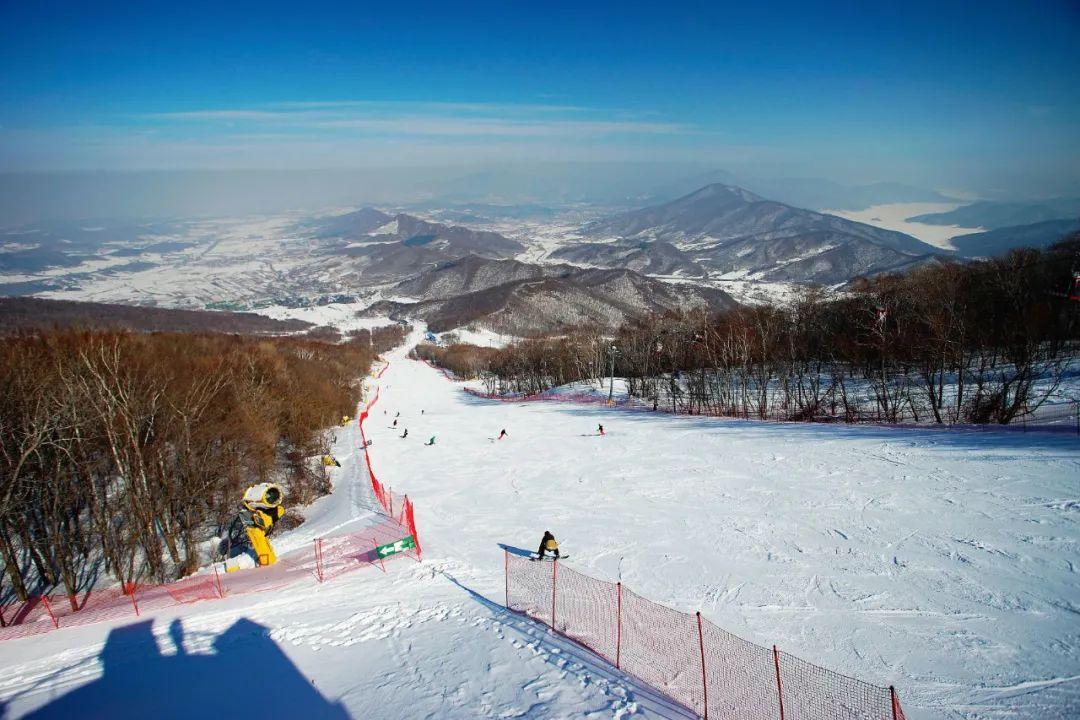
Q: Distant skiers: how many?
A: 8